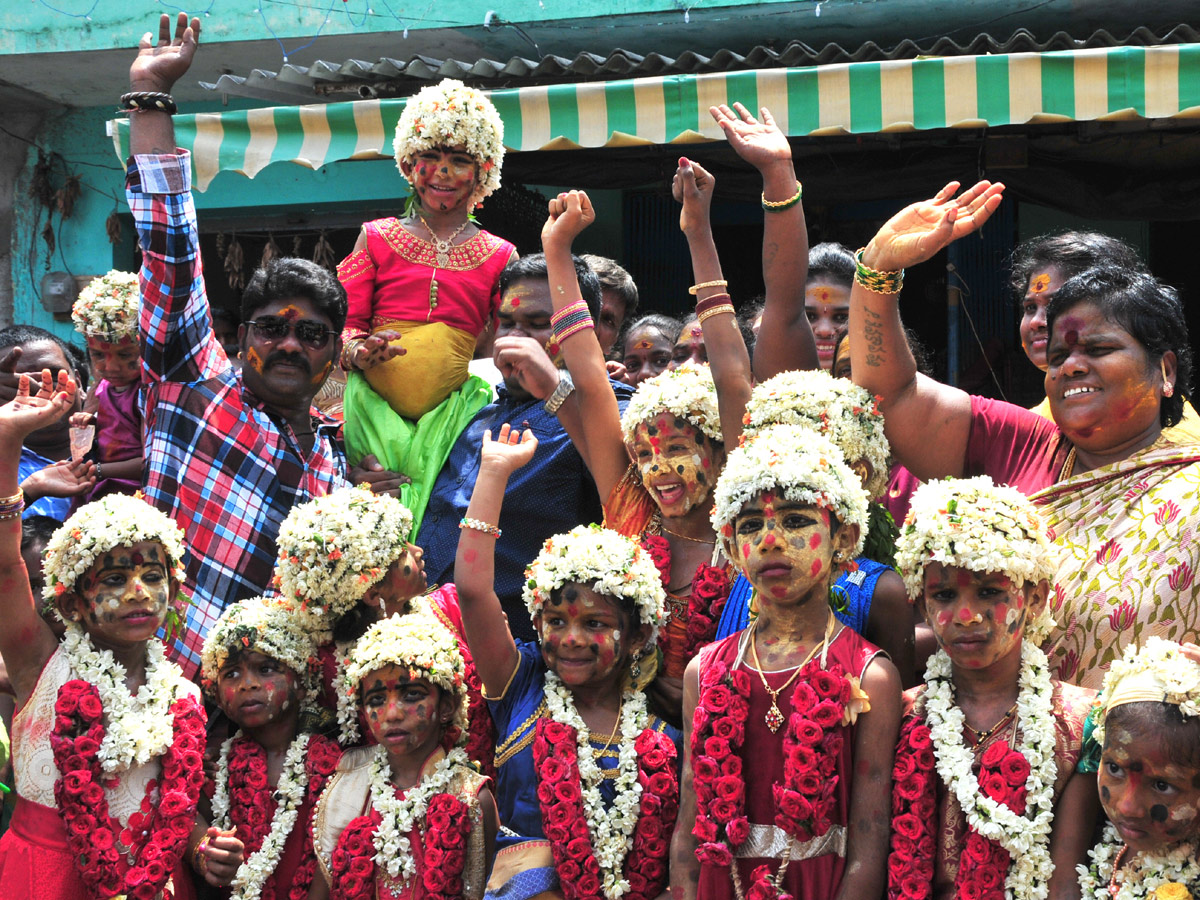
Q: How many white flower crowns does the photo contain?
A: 12